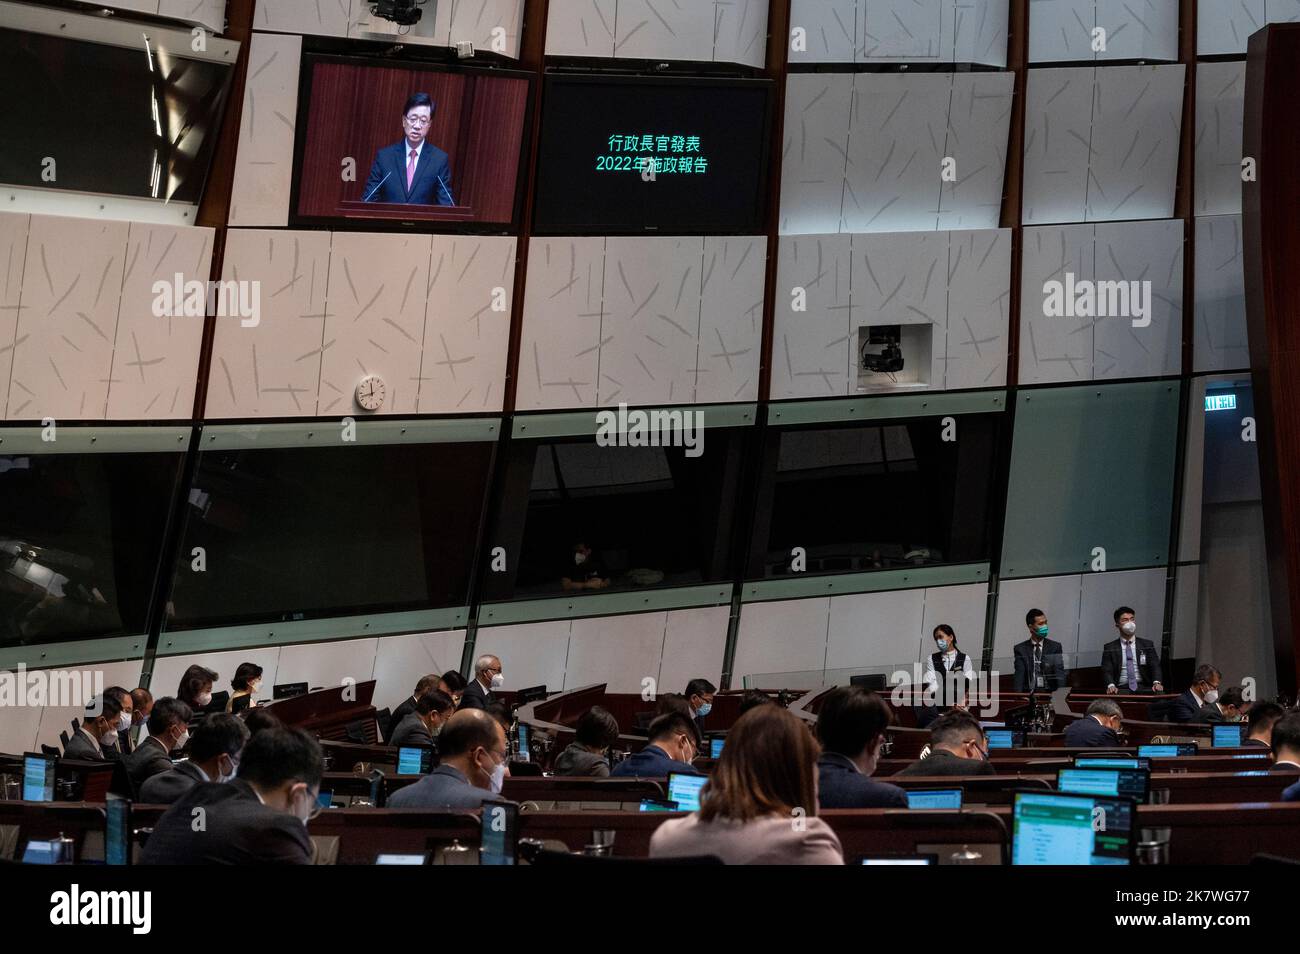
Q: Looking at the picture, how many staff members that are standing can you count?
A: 3